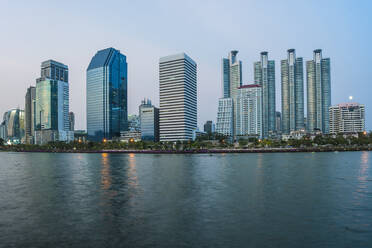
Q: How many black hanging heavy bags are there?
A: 0